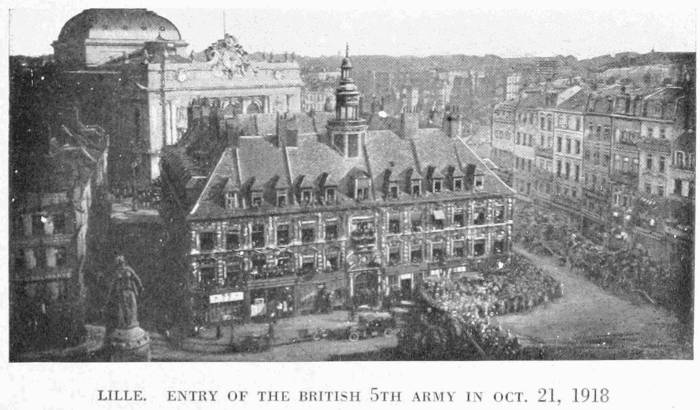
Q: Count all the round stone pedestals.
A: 1